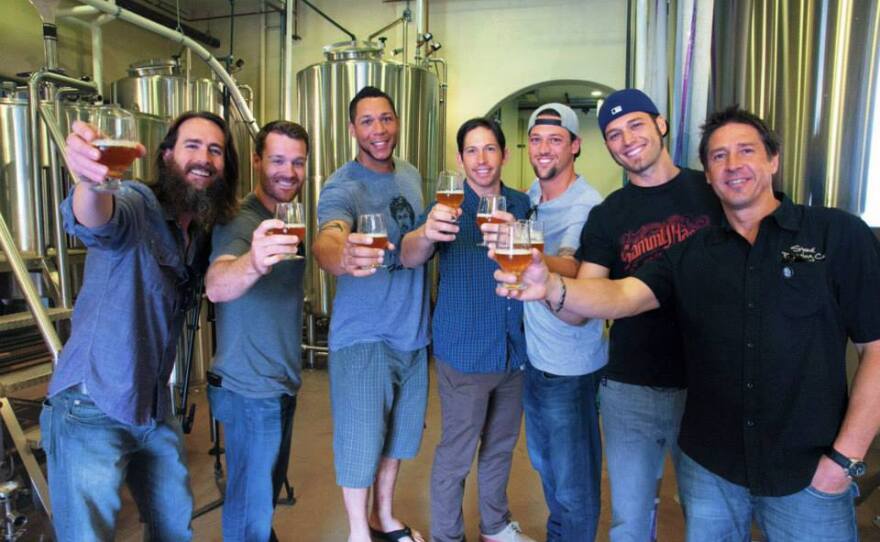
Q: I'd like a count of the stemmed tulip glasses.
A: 7